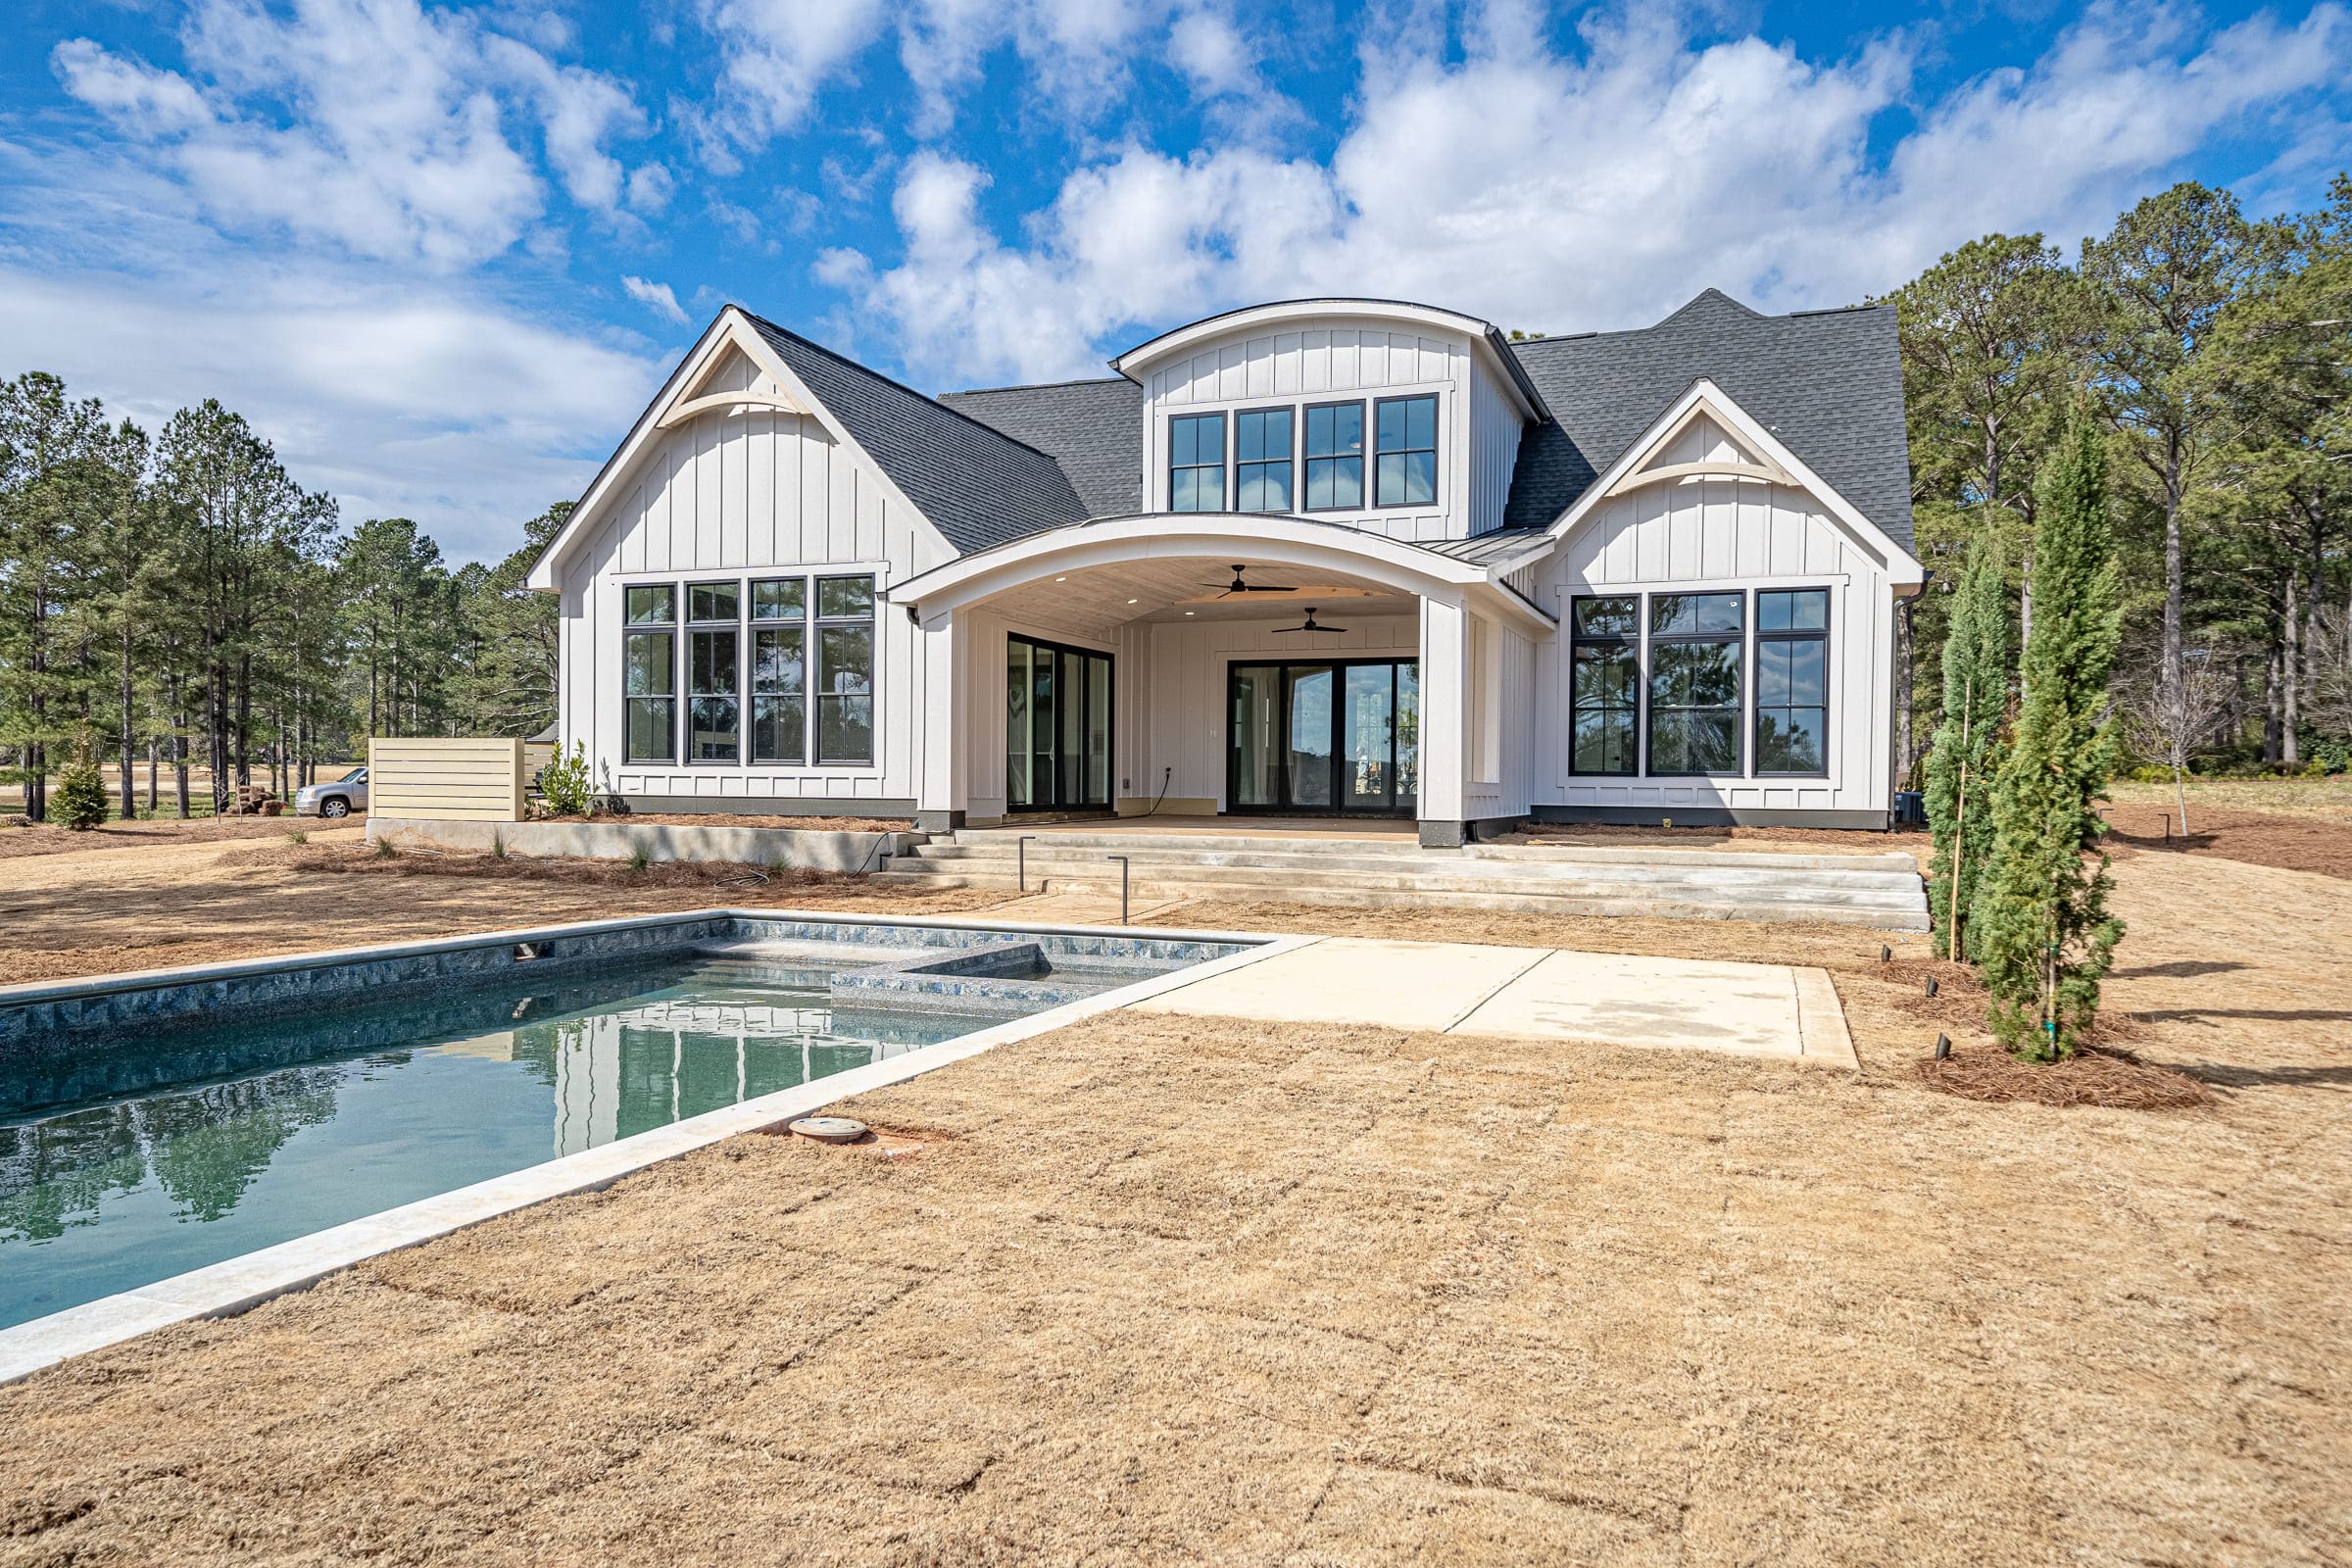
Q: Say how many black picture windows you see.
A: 11